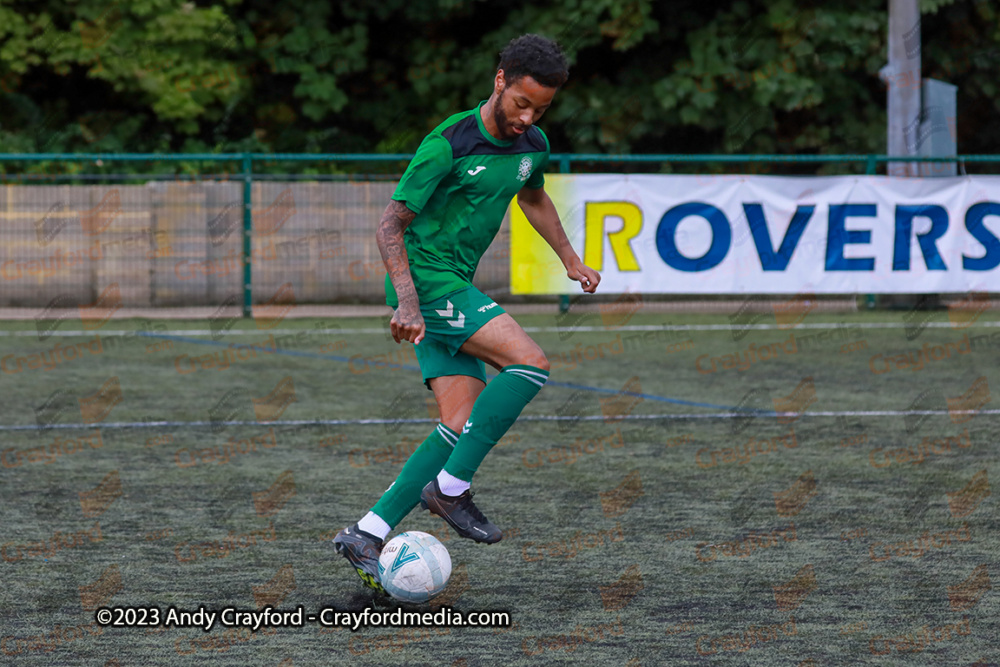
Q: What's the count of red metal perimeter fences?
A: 0